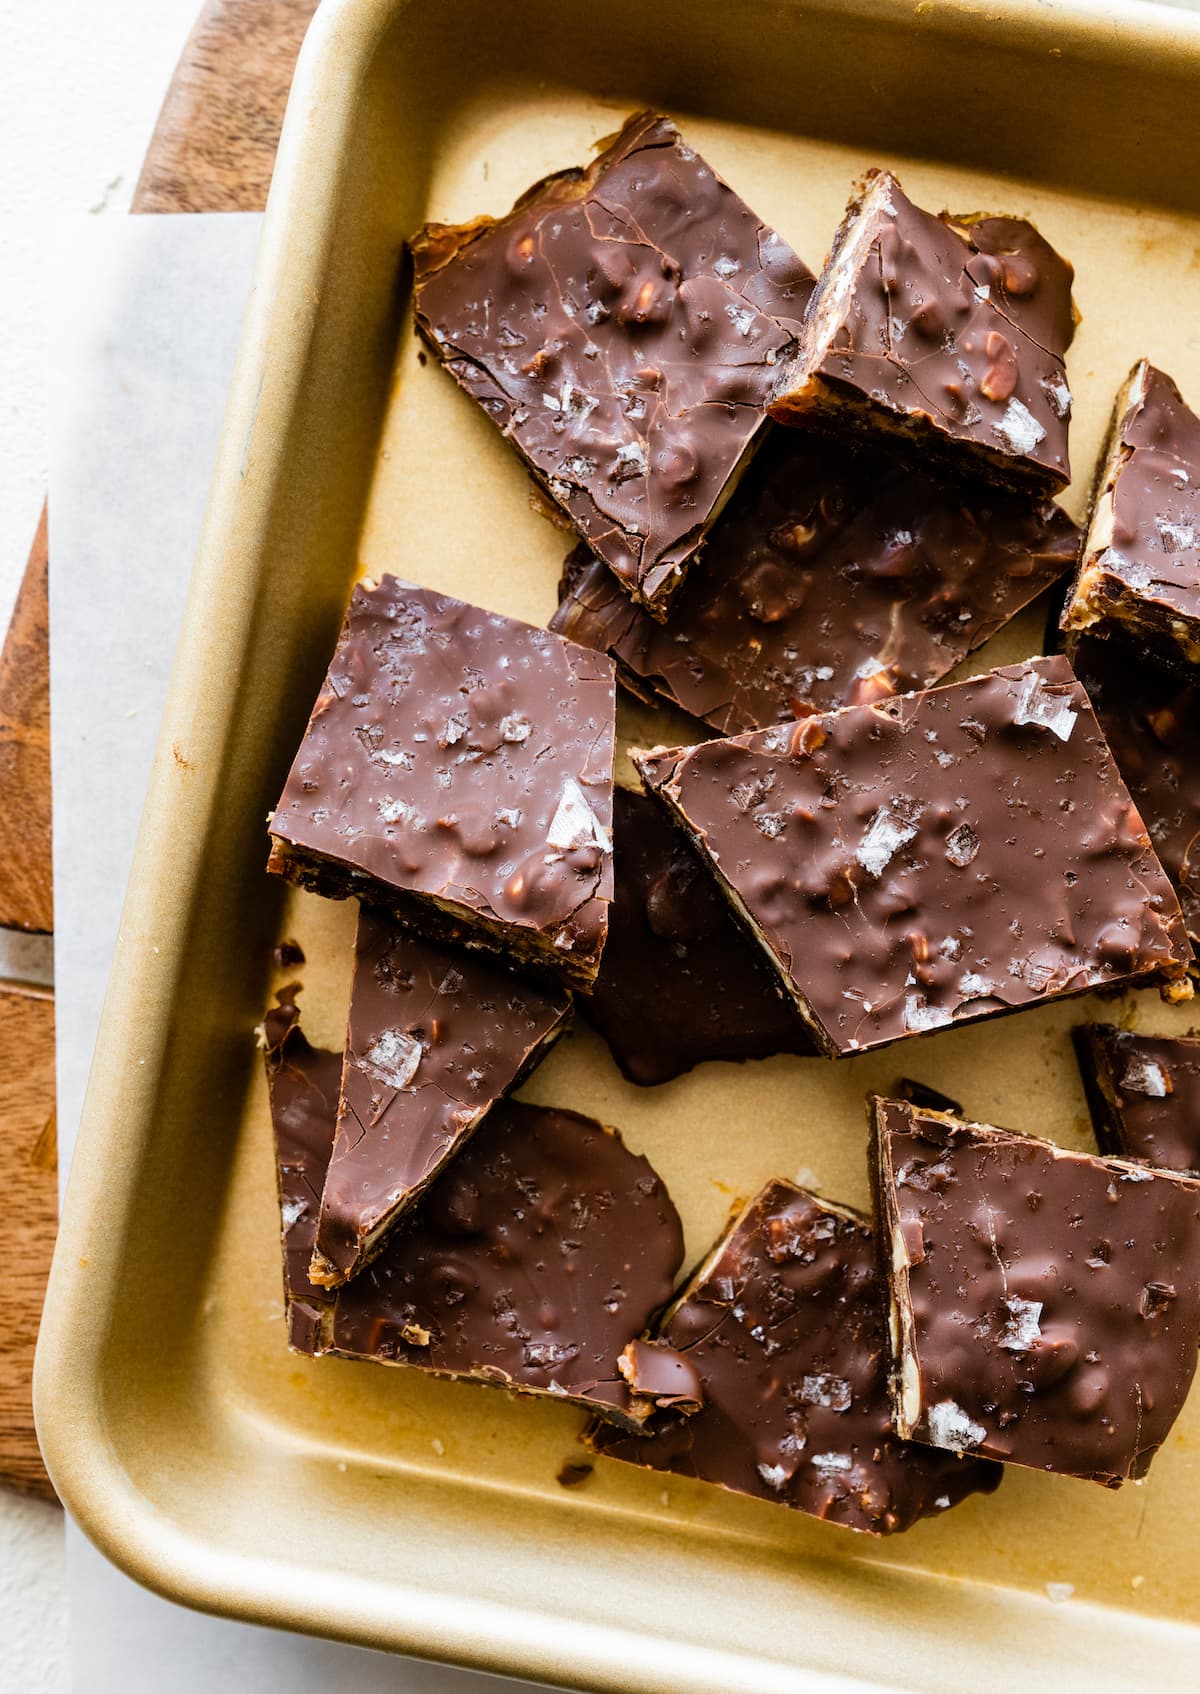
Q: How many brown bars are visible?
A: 13